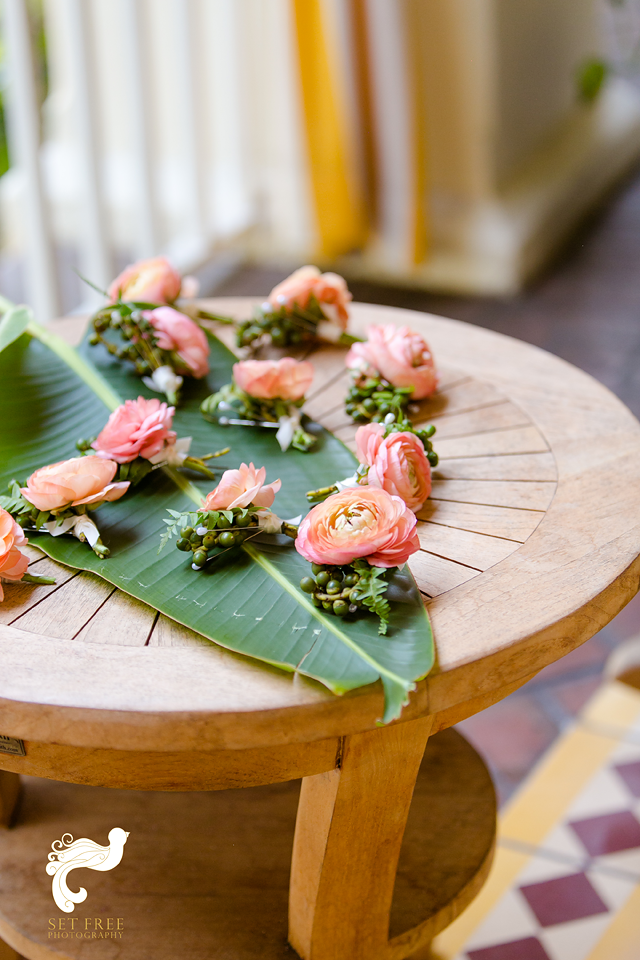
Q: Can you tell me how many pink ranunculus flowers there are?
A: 11